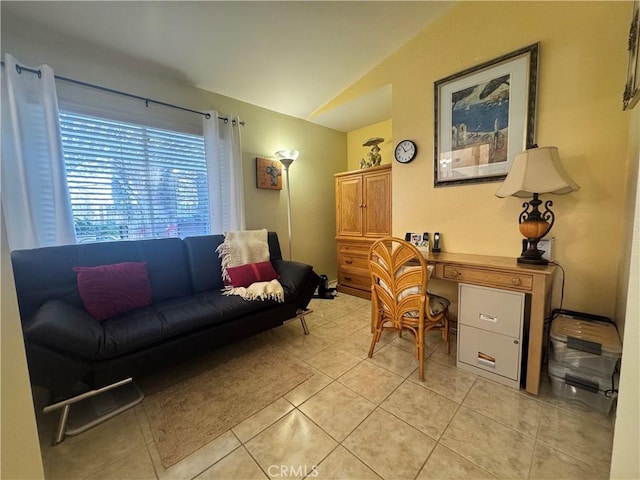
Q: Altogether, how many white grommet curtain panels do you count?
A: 2